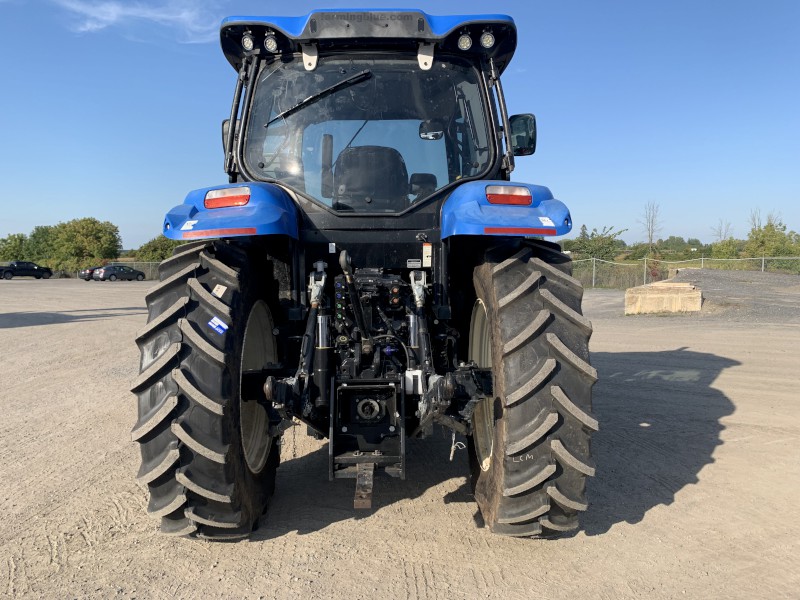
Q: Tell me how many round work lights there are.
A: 4